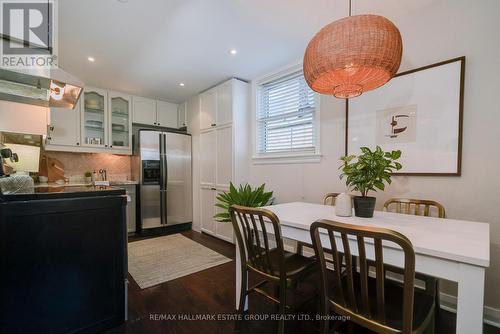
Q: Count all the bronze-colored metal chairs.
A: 4